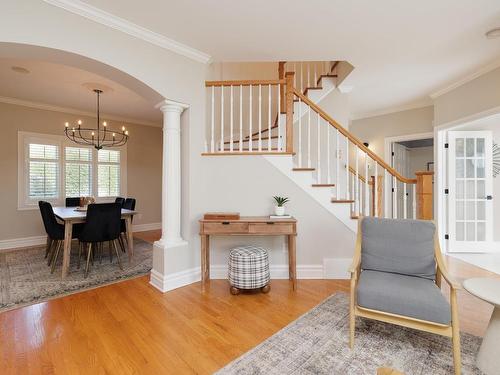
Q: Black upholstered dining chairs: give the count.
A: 5